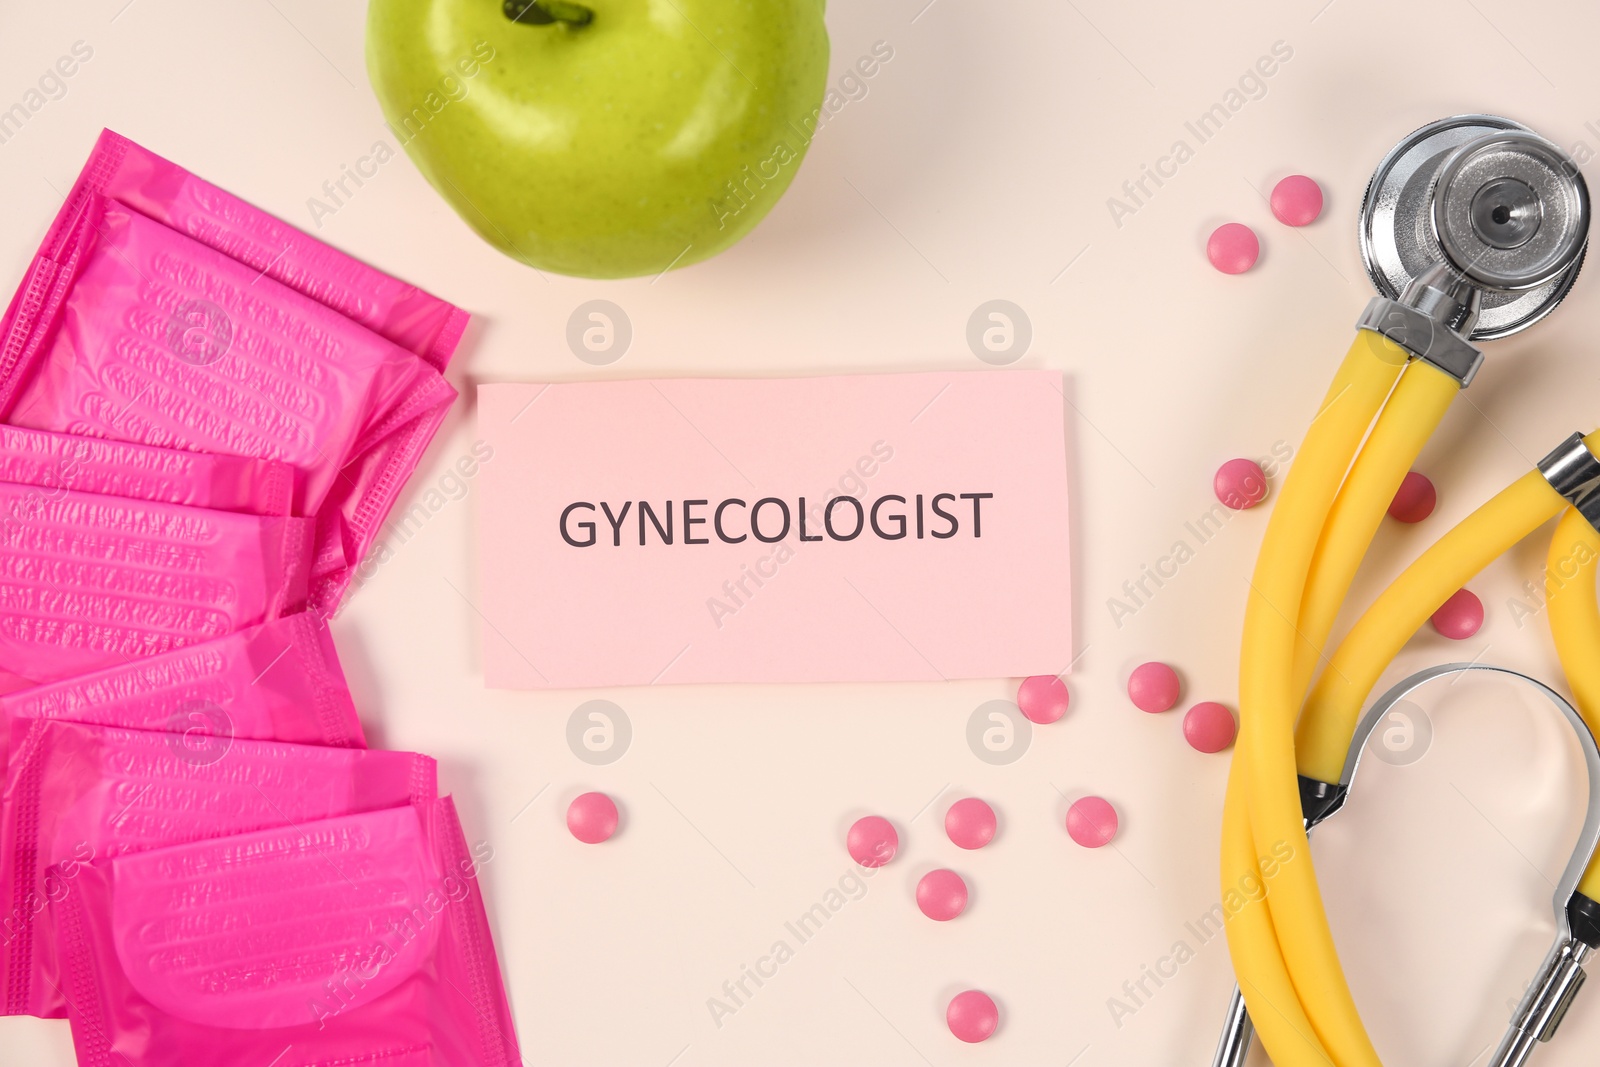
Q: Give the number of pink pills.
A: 14